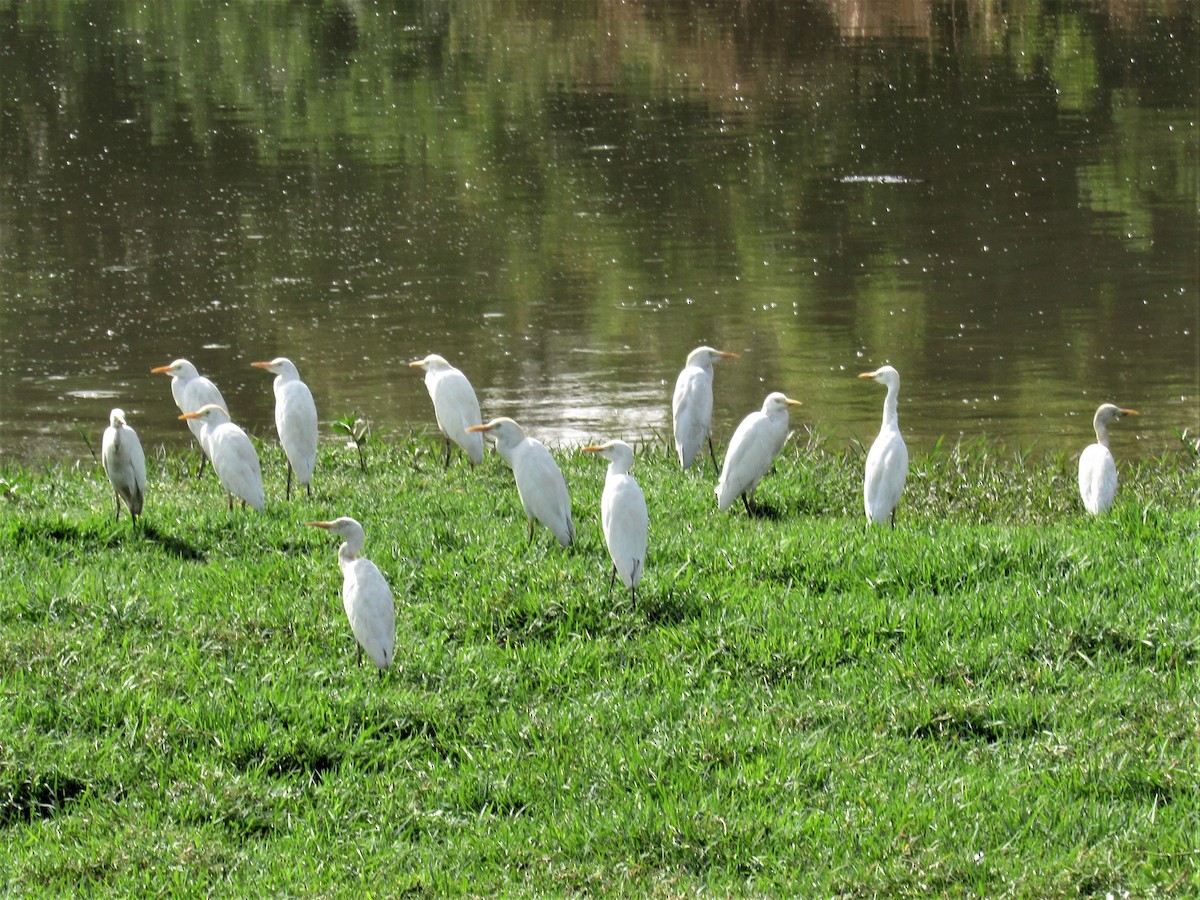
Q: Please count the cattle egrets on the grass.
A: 12